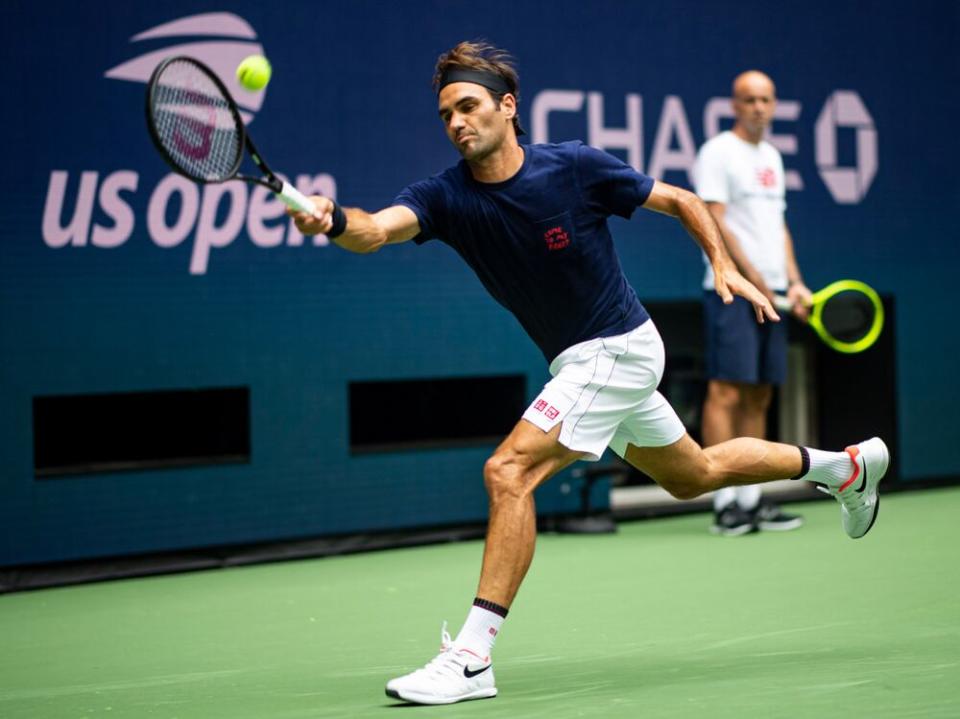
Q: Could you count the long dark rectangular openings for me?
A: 2